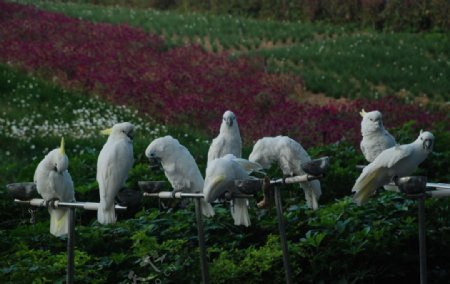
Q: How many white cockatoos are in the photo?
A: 8